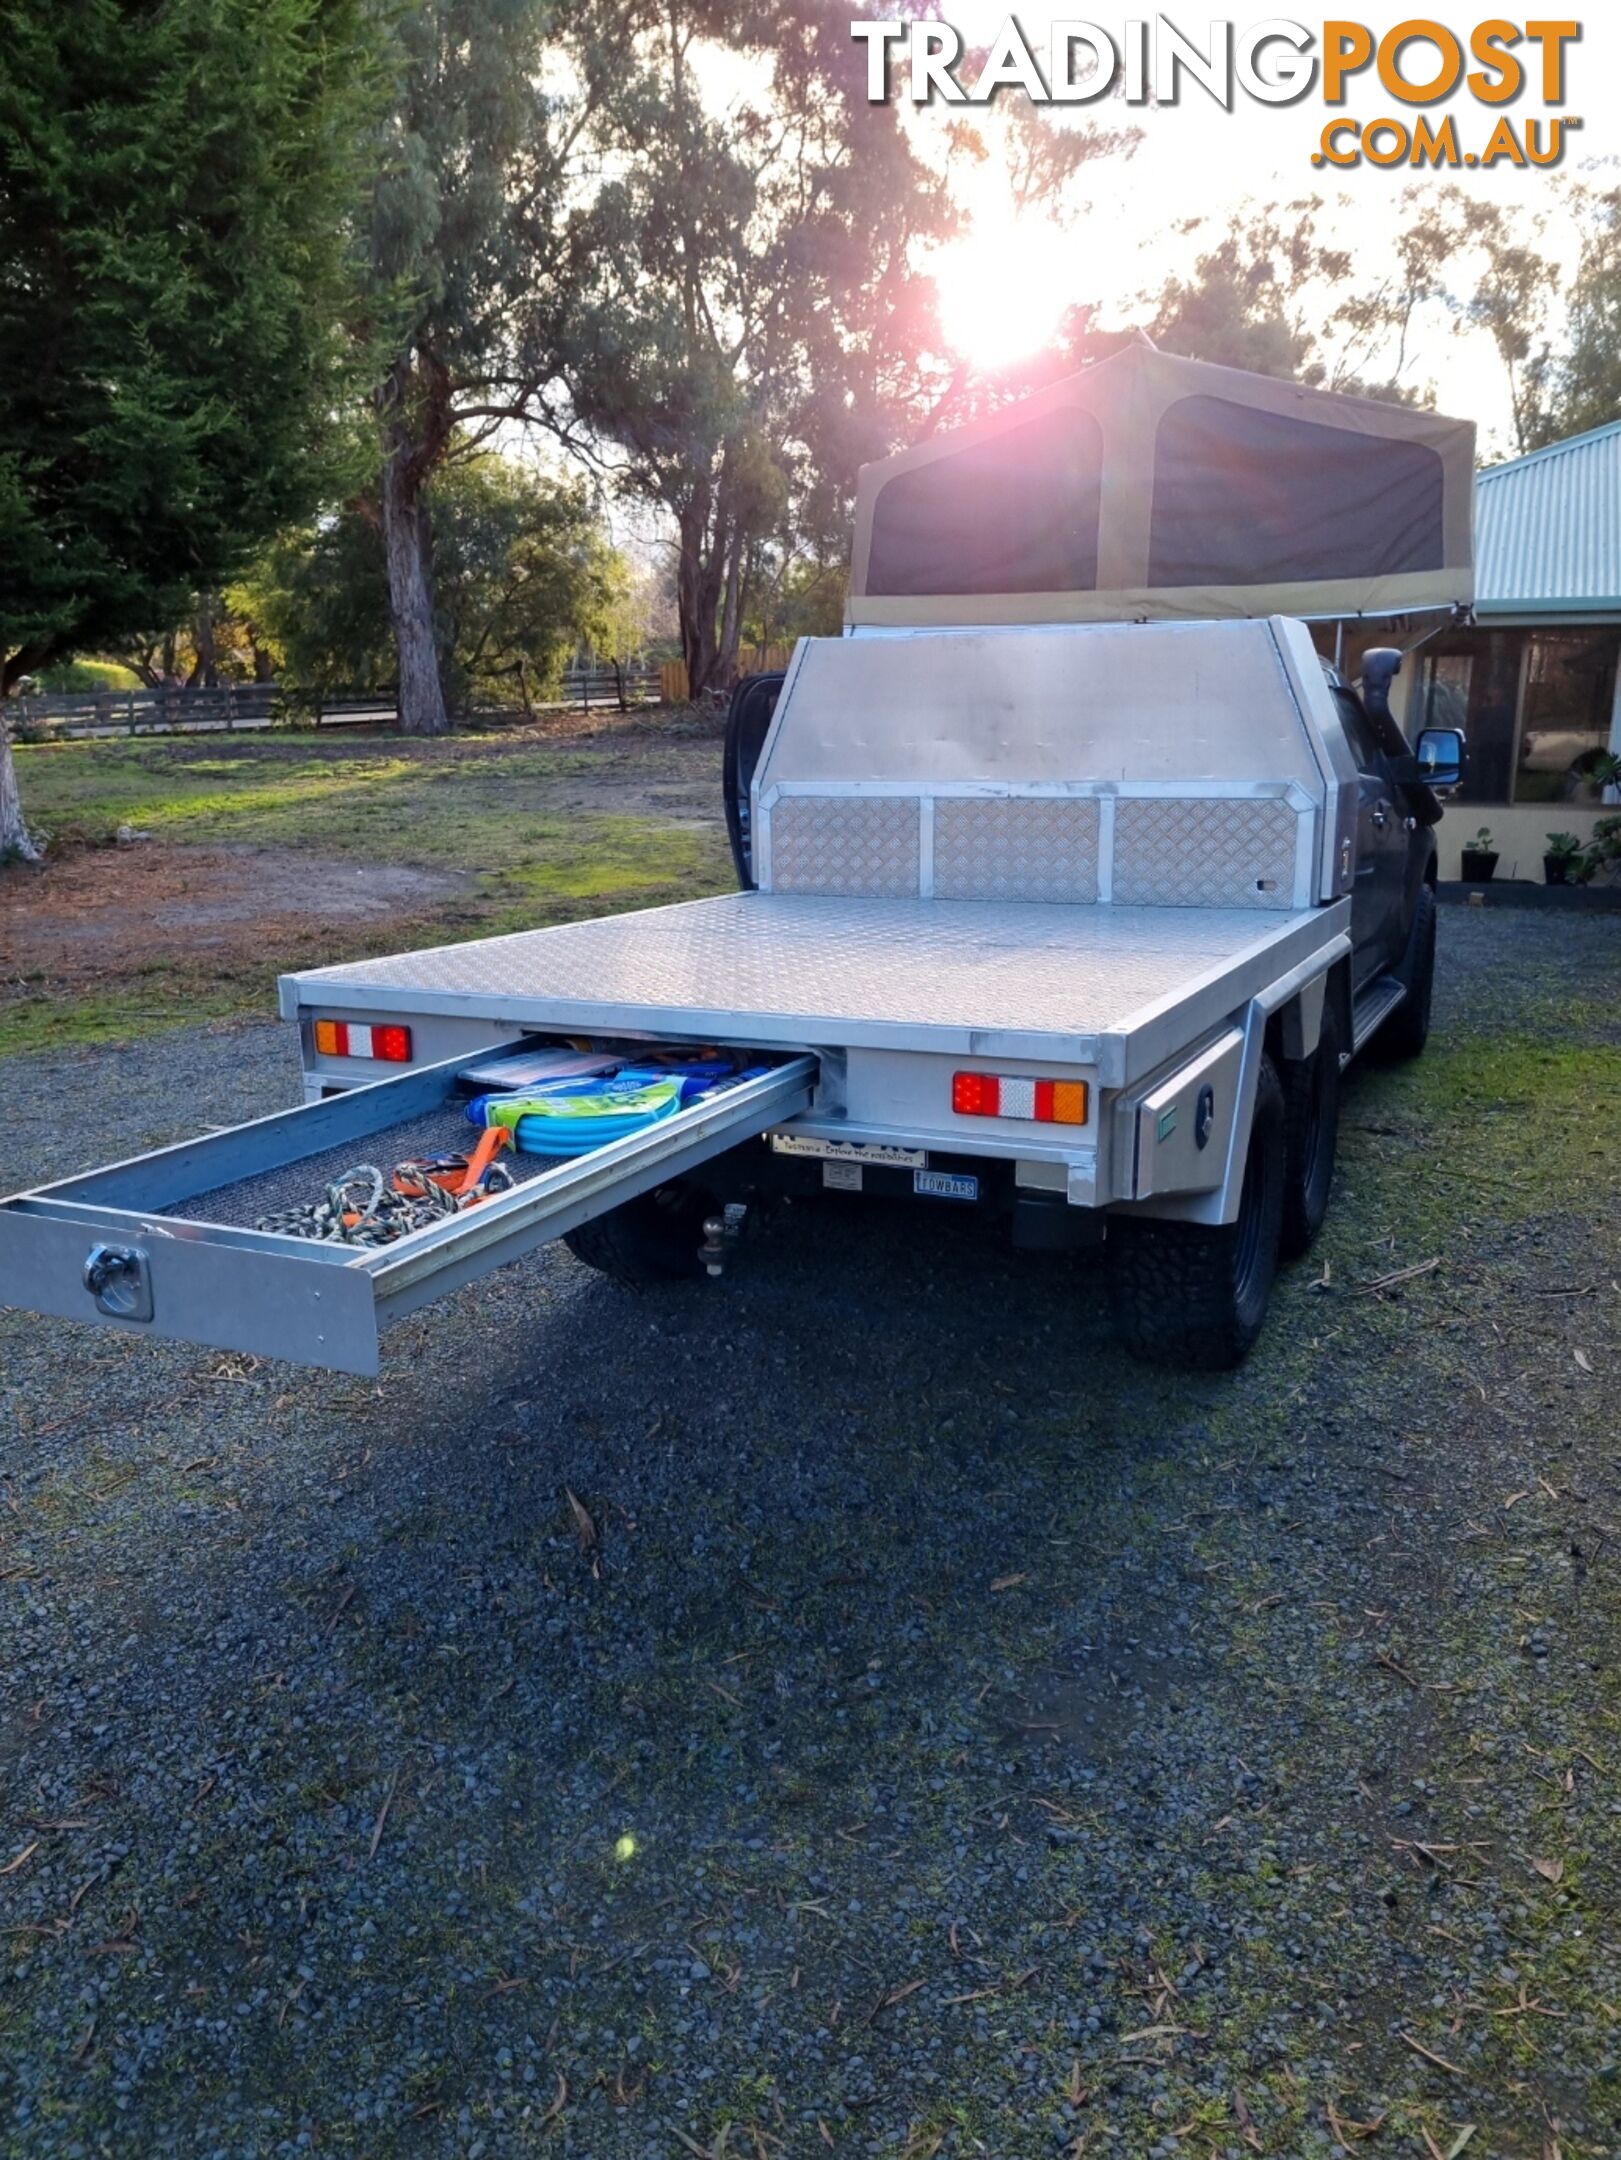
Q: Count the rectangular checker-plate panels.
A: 3